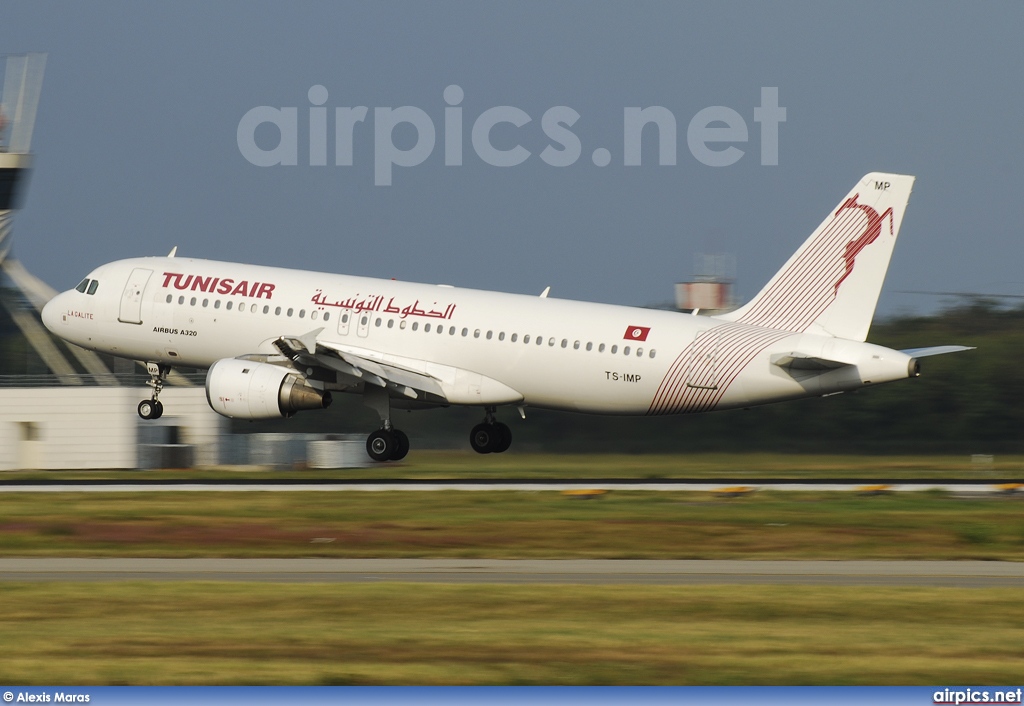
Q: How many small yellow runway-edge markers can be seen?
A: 4